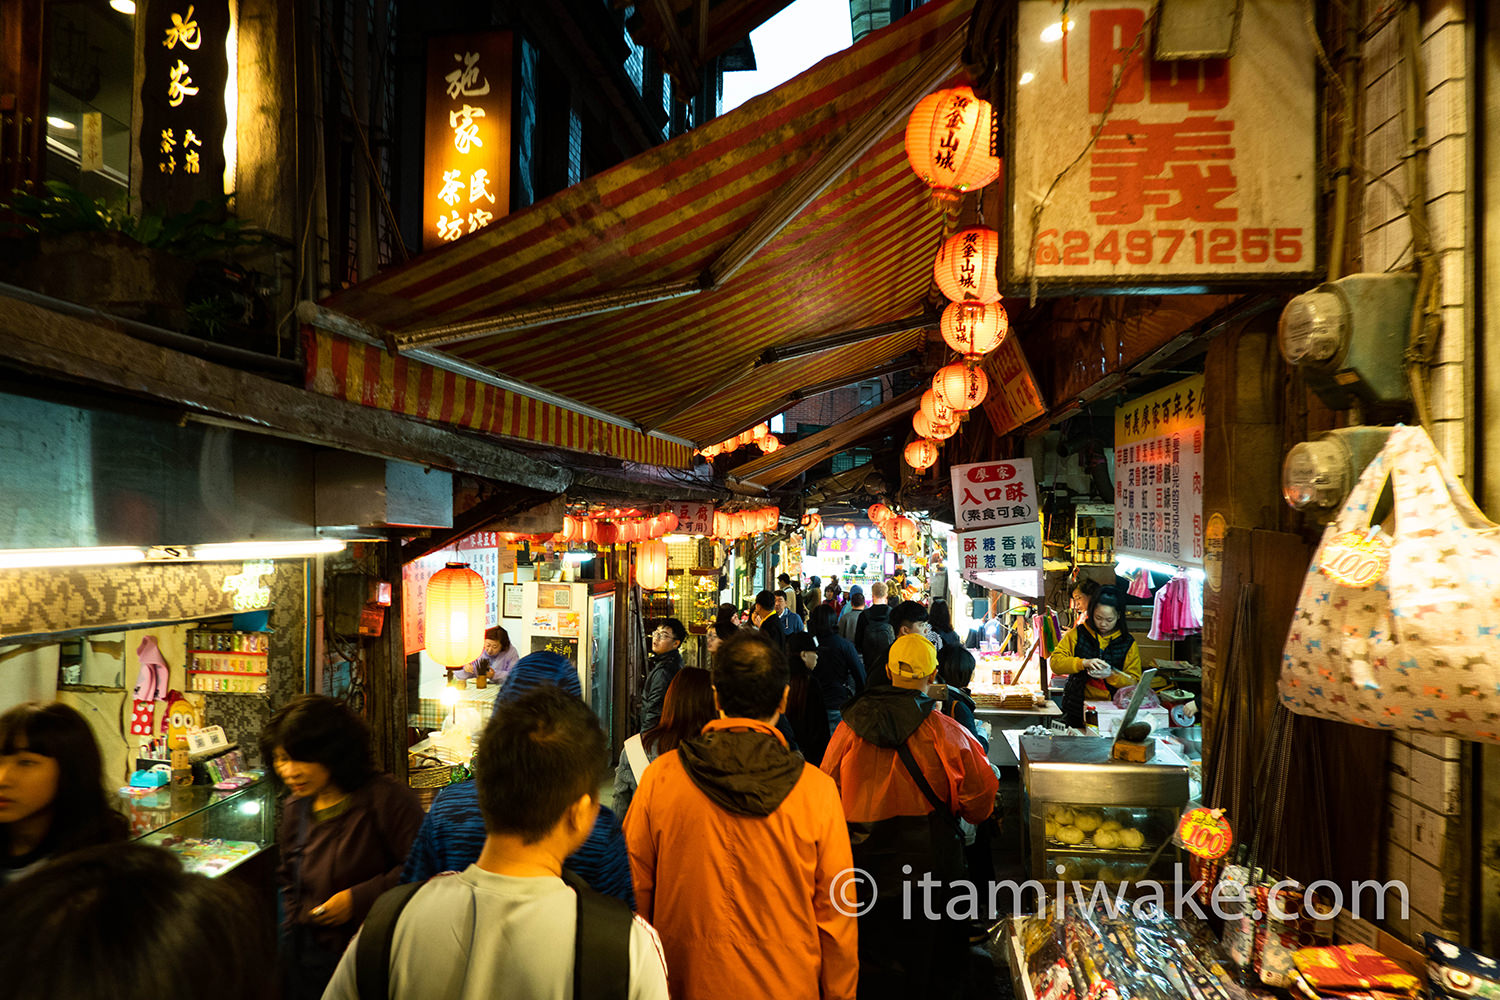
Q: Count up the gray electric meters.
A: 2